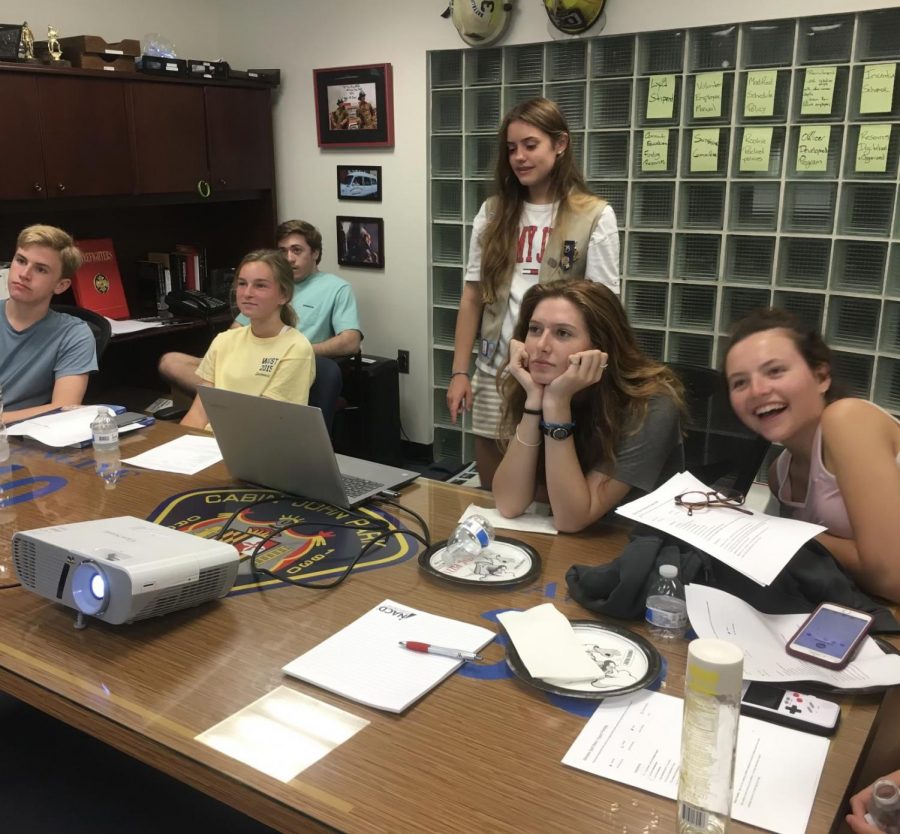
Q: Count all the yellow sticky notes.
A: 10